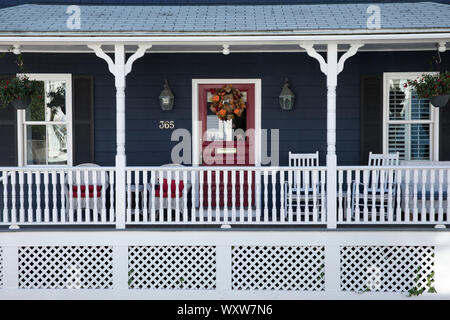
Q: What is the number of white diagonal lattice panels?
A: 4